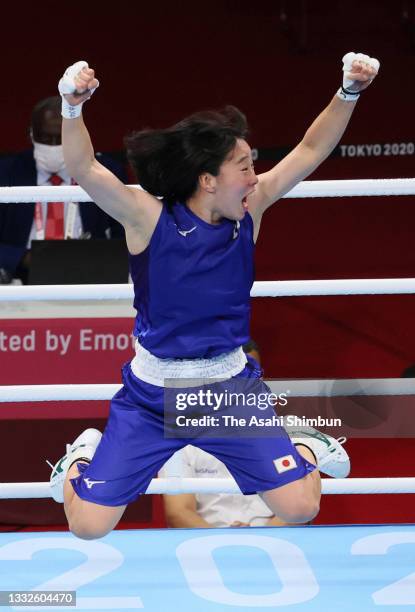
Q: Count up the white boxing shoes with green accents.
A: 2